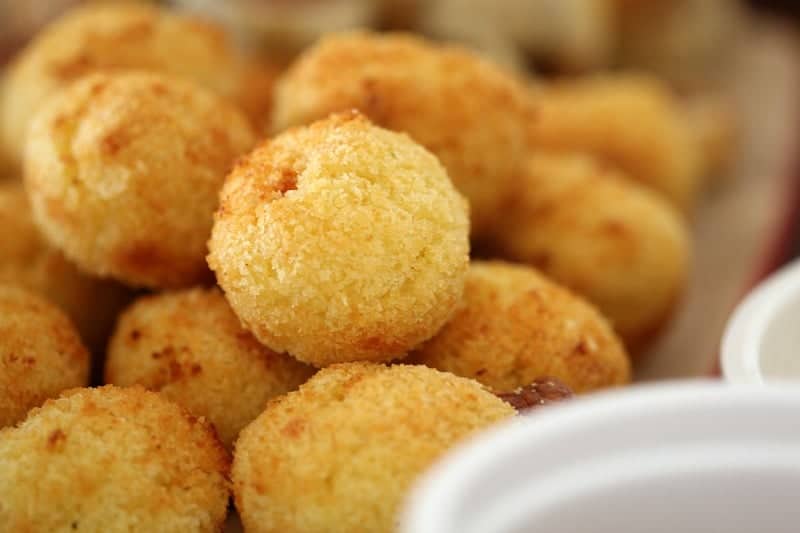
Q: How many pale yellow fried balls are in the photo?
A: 12